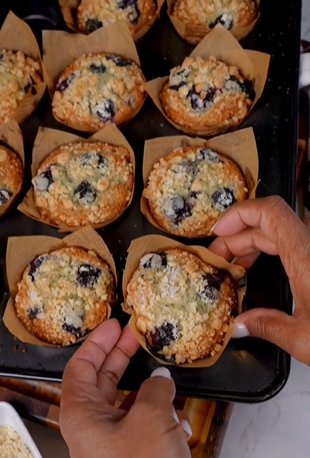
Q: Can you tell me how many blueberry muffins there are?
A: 10